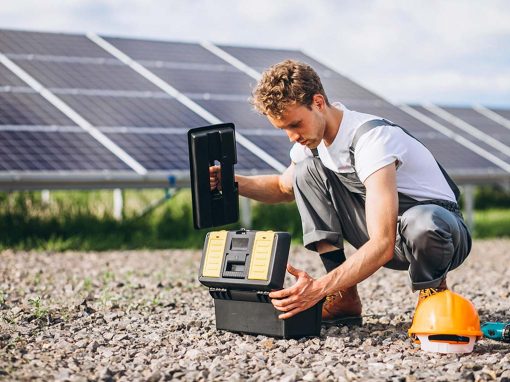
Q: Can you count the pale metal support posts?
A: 4